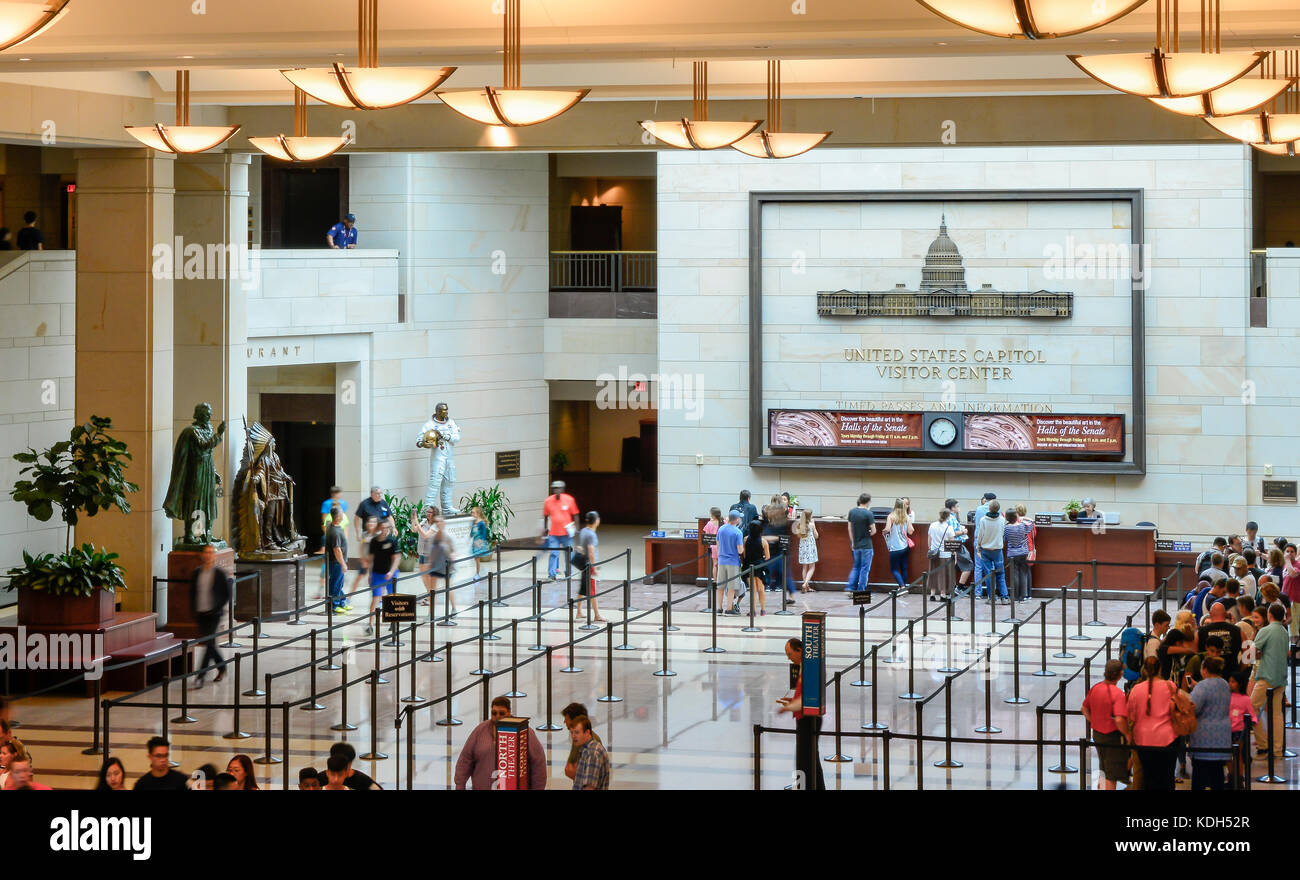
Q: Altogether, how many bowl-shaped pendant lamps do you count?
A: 12